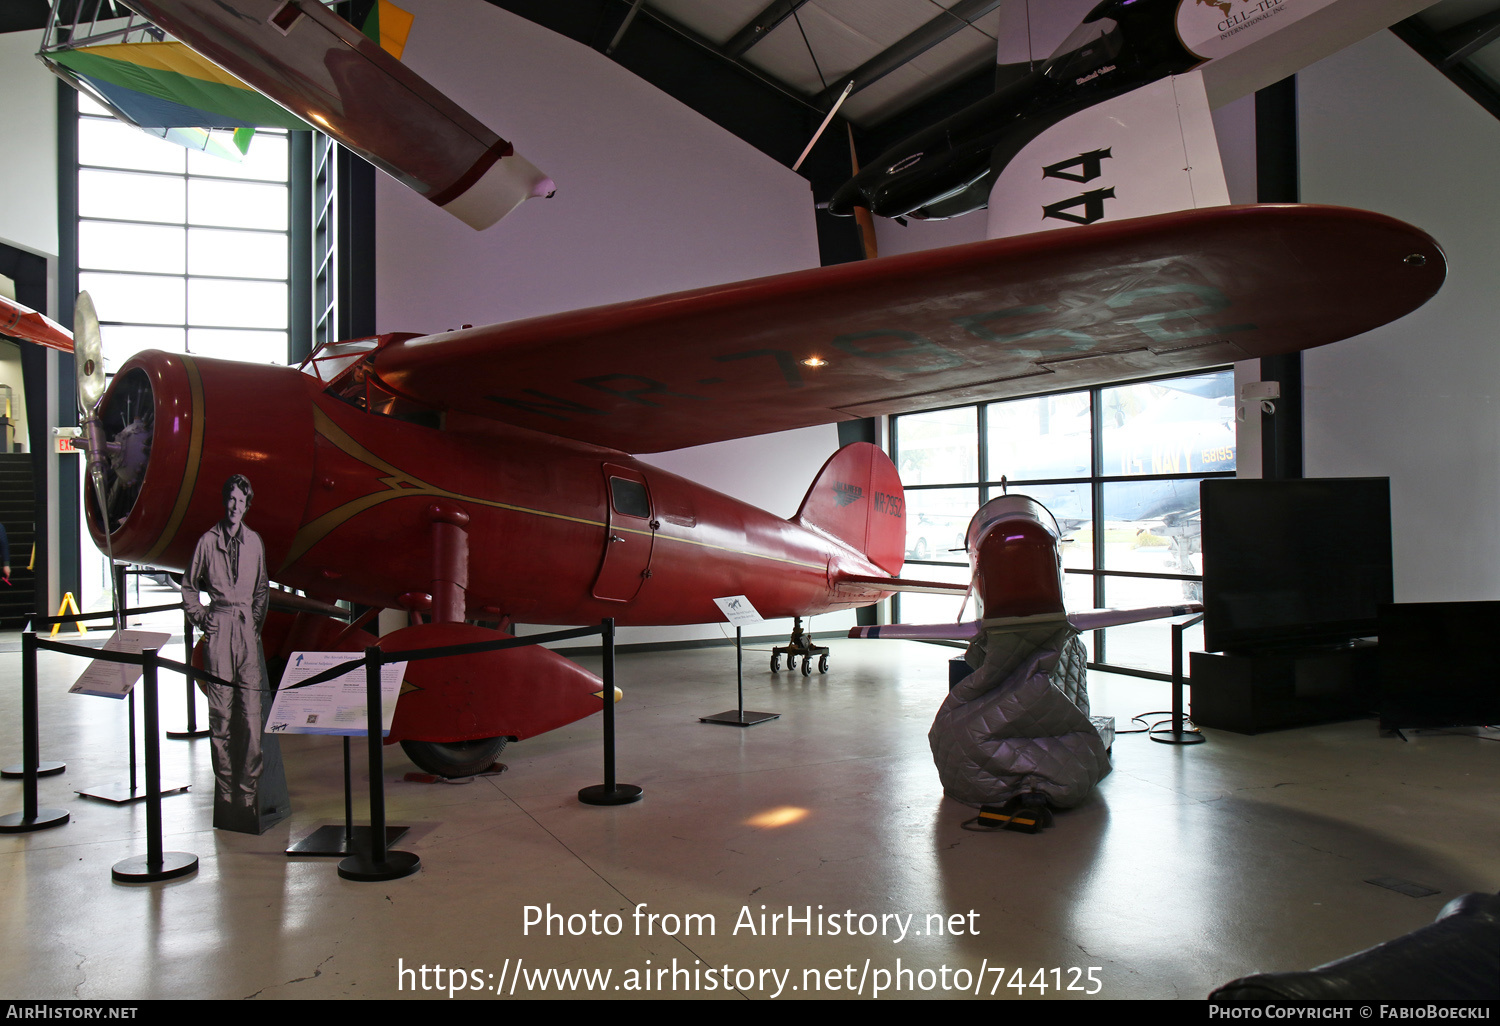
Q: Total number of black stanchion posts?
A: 7